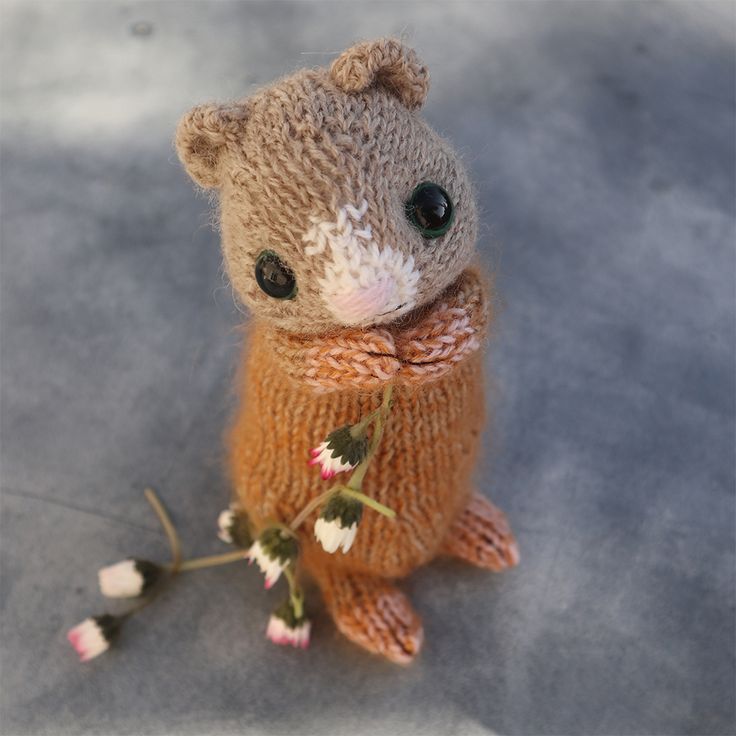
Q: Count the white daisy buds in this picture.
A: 7